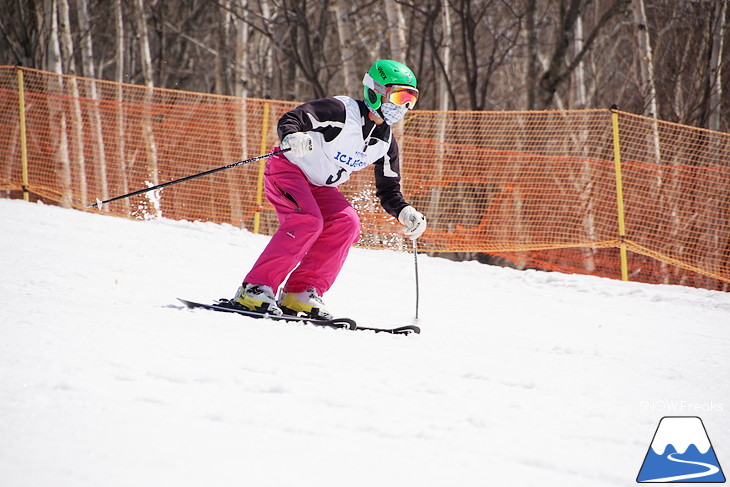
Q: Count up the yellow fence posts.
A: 3